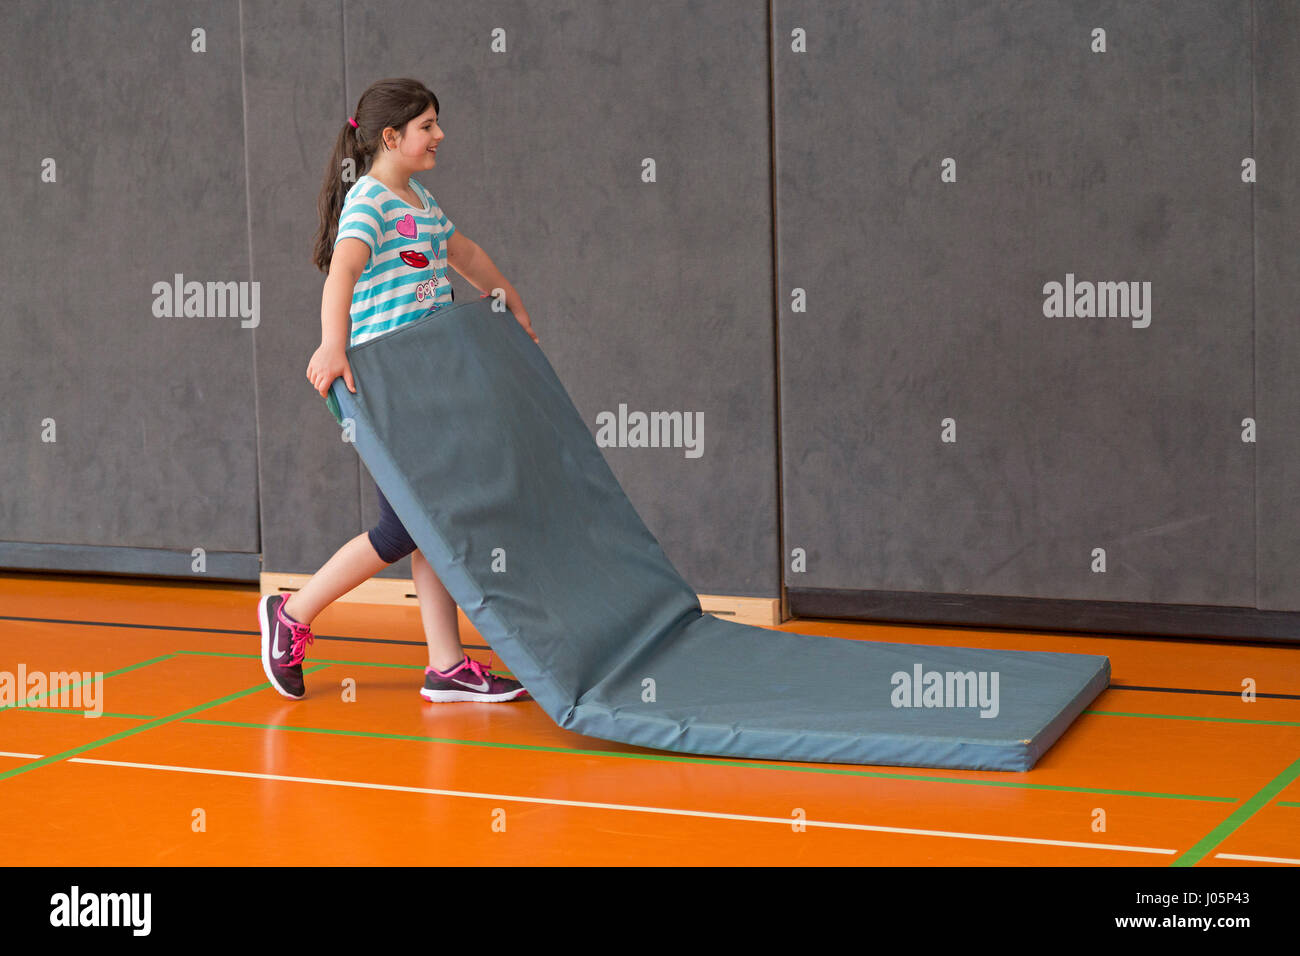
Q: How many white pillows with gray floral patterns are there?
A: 0